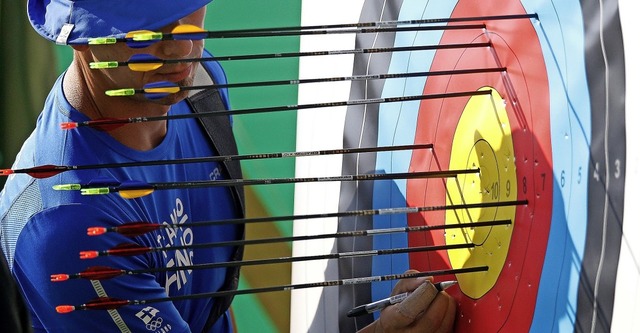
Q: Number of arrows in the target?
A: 12